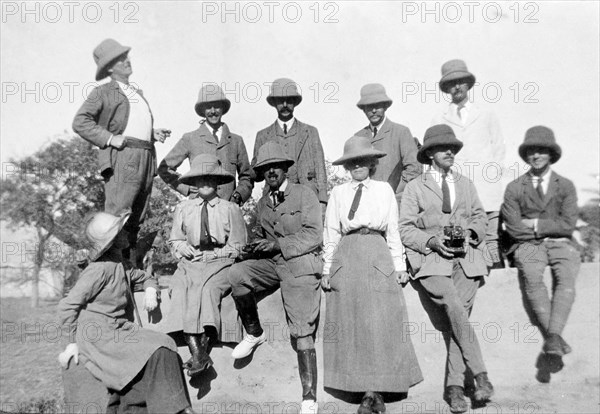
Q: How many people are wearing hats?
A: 11